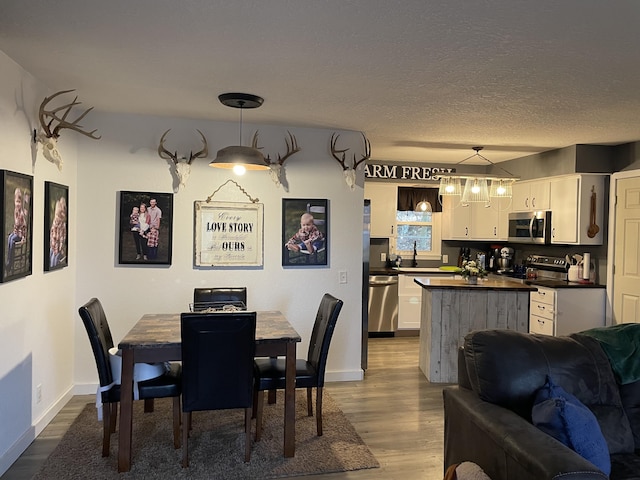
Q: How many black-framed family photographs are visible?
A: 4